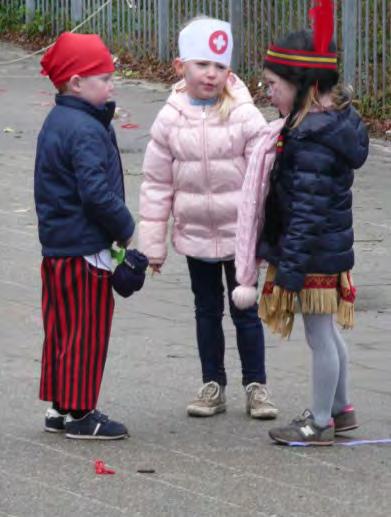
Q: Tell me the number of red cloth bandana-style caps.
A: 1